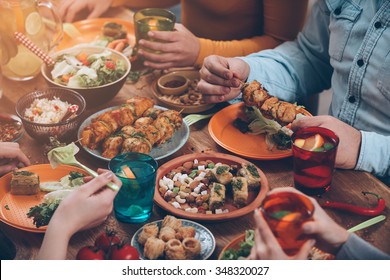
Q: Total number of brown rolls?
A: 7